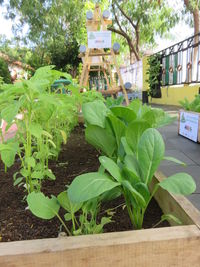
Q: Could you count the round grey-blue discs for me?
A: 5